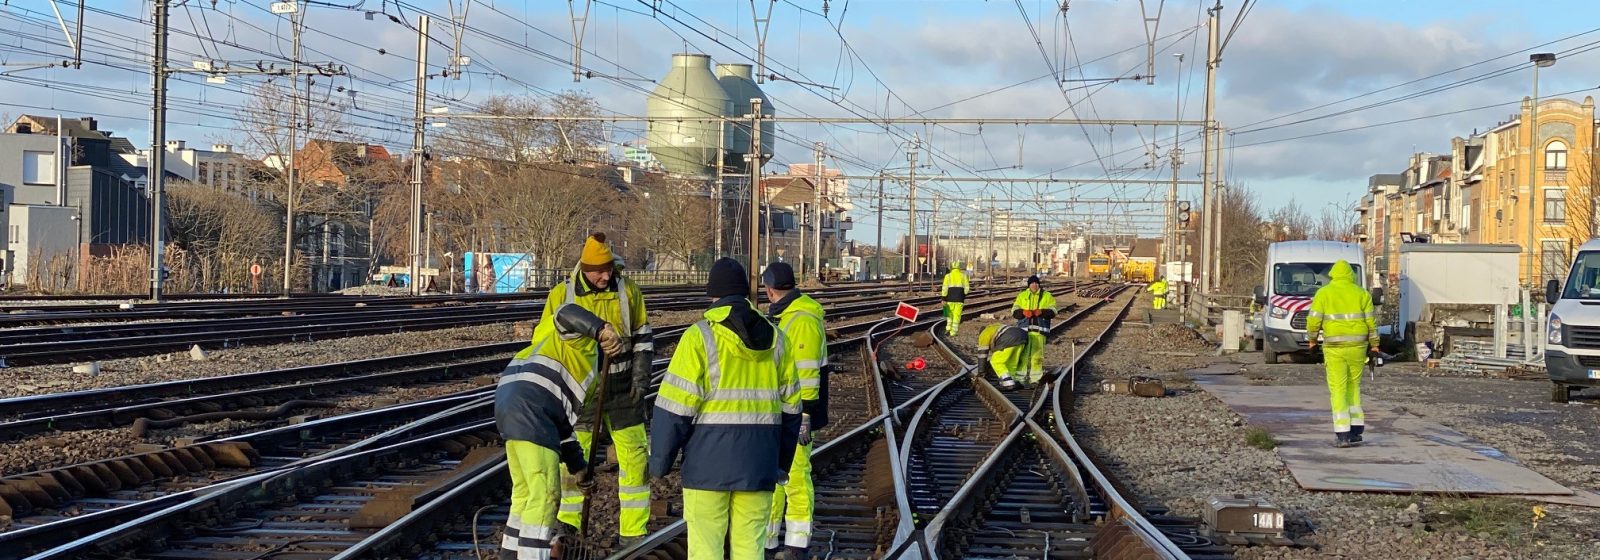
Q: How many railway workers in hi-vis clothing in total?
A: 9